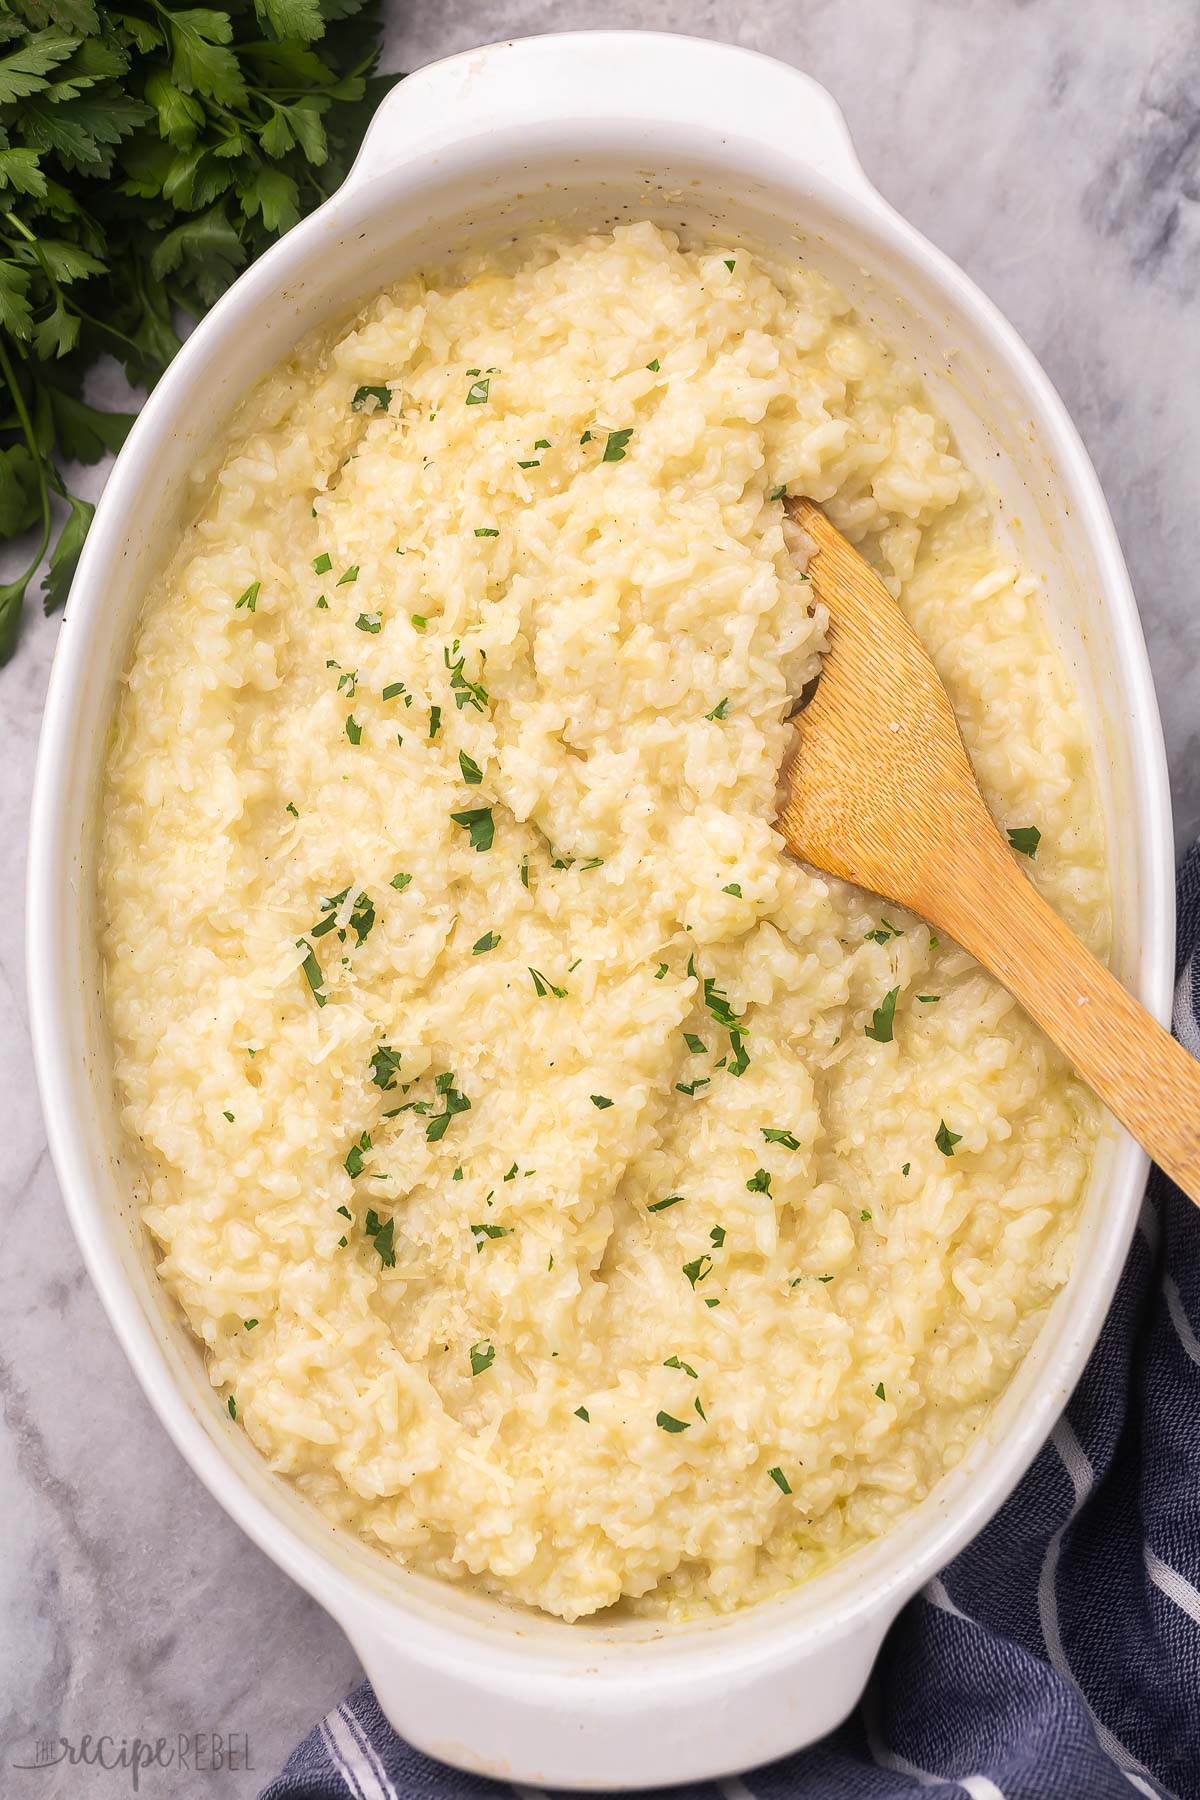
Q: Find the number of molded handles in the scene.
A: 2